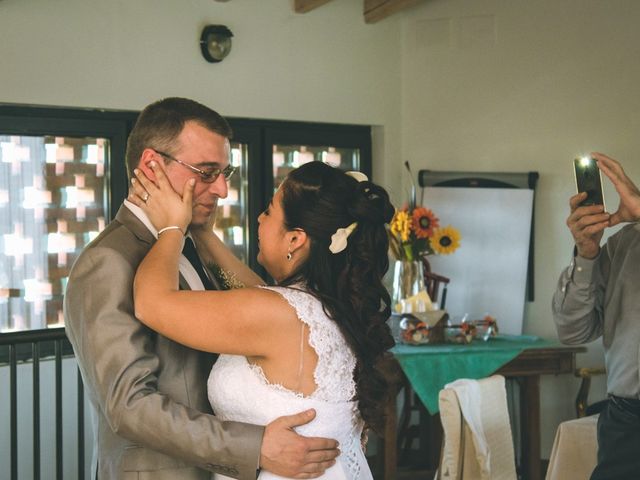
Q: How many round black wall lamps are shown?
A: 1